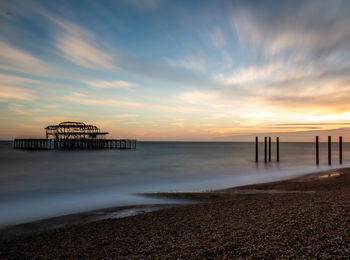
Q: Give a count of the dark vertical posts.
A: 7